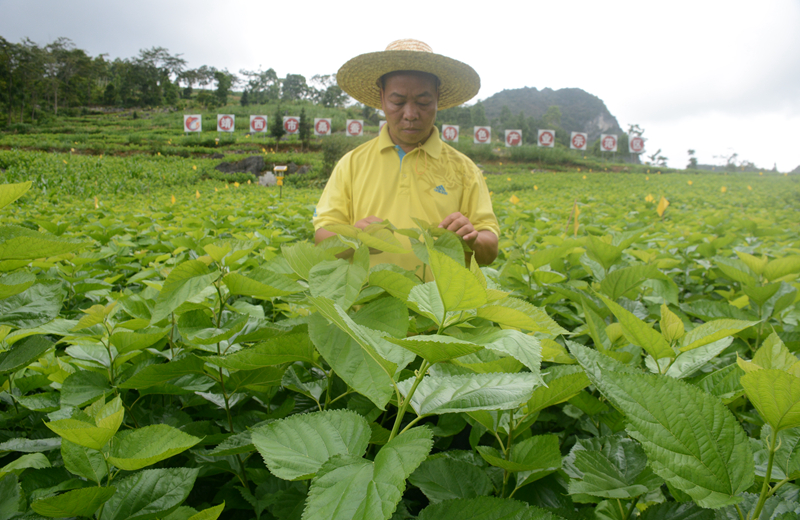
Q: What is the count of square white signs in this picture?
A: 14